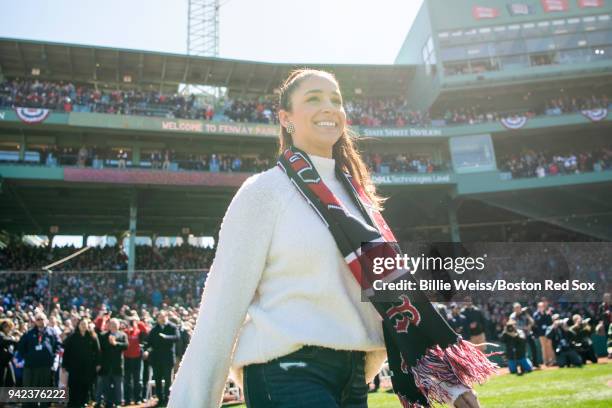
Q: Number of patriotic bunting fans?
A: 3